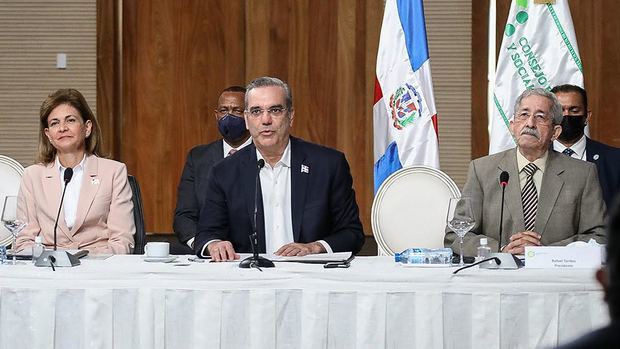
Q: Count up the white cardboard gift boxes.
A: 0